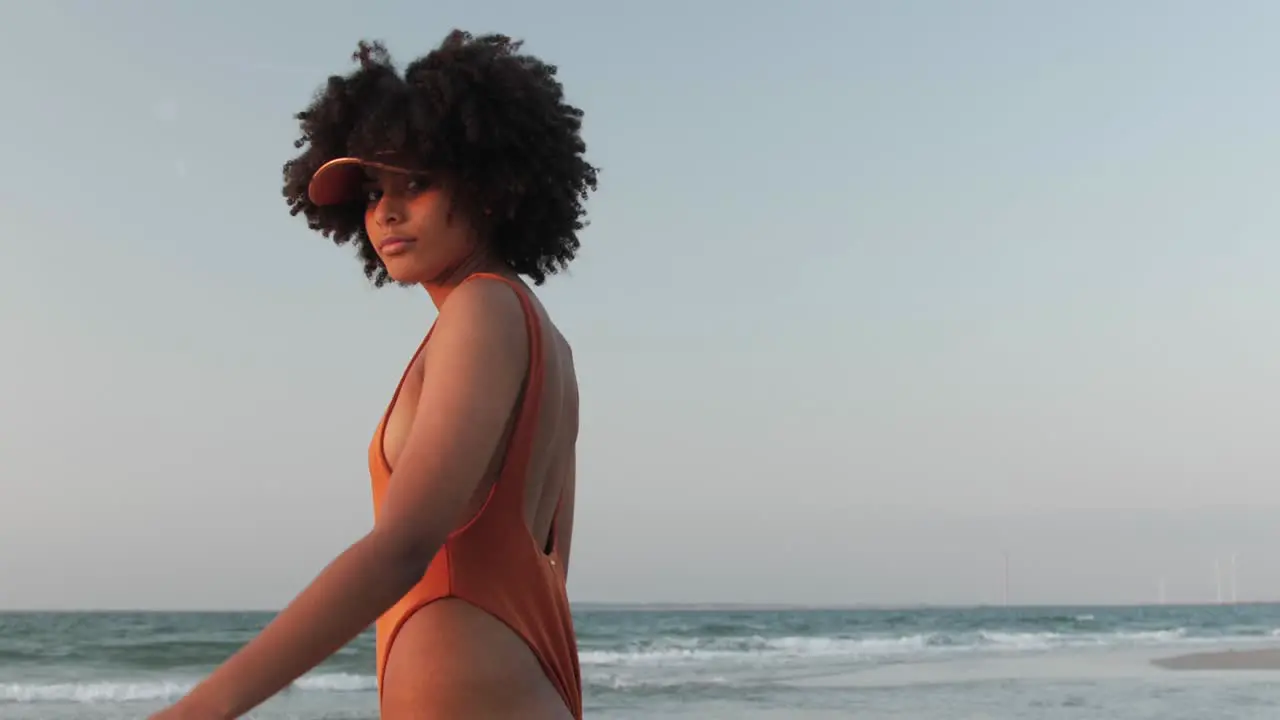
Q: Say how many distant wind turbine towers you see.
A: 4